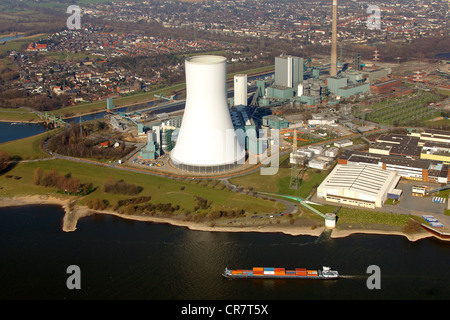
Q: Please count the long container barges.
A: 1